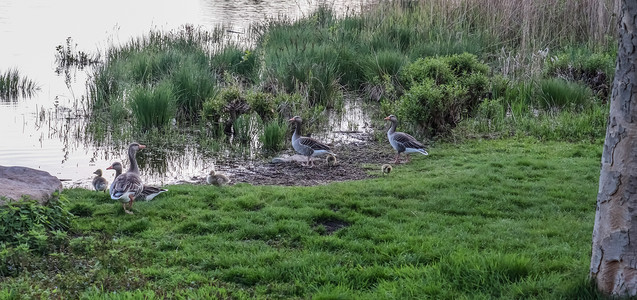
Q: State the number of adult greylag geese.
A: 4